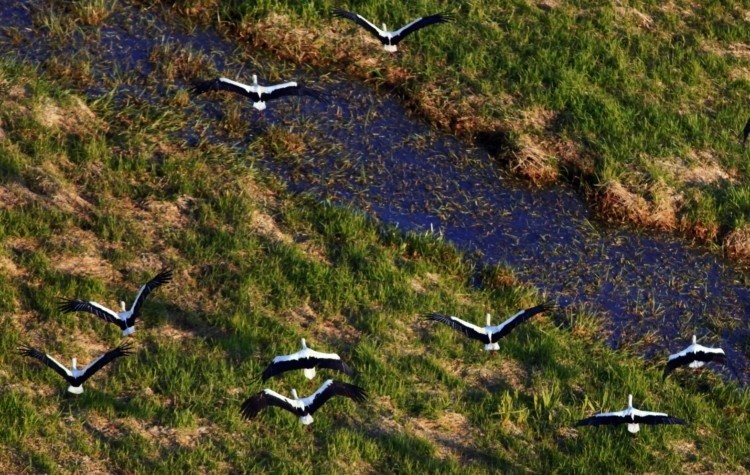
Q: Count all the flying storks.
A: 9